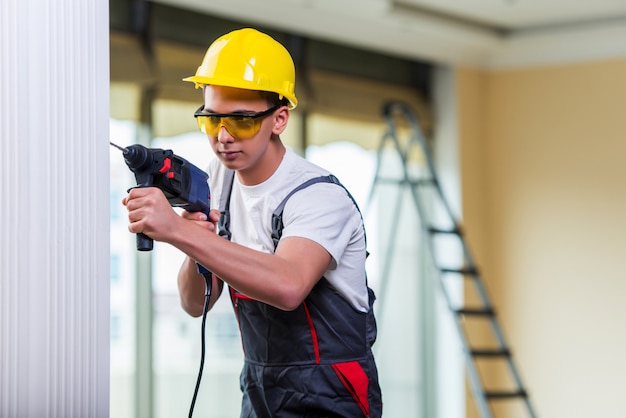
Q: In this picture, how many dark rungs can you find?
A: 5